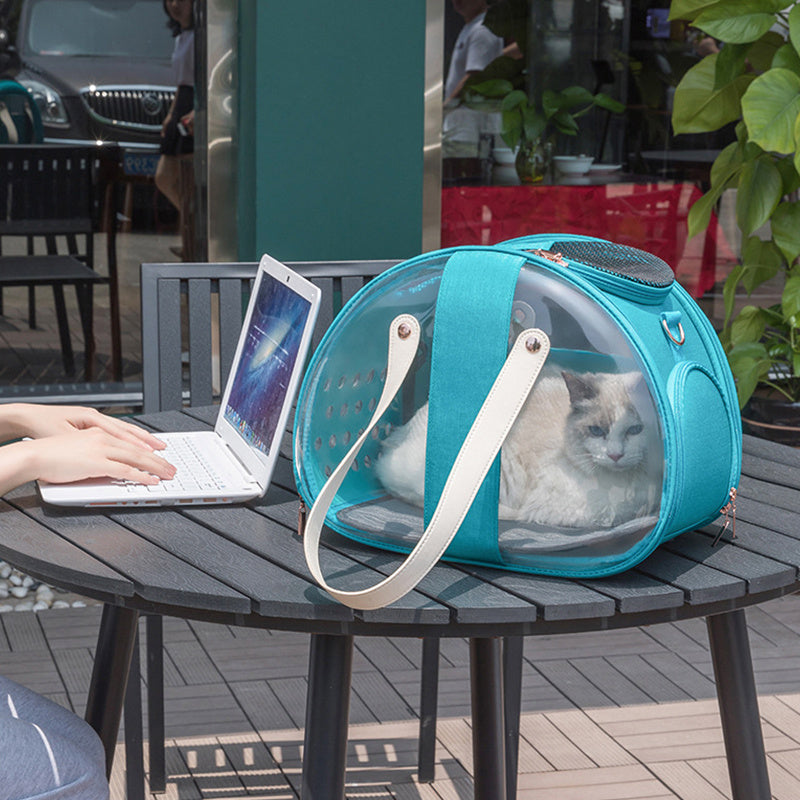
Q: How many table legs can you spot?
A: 4